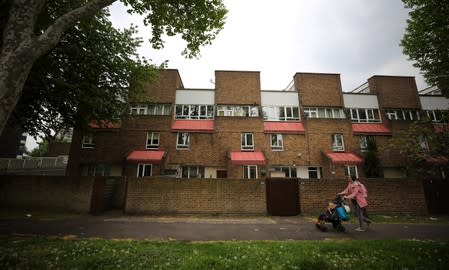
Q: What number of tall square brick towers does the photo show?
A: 4